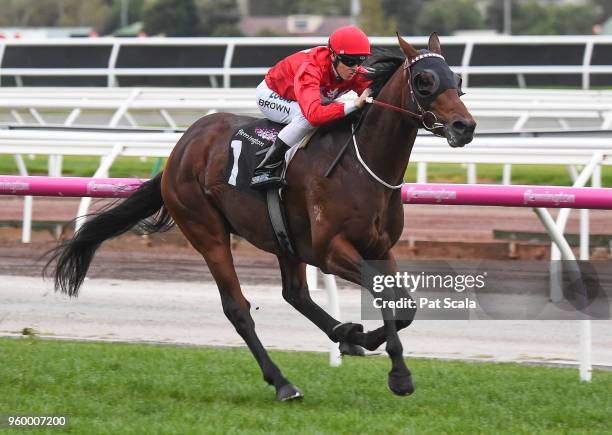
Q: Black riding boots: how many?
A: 1